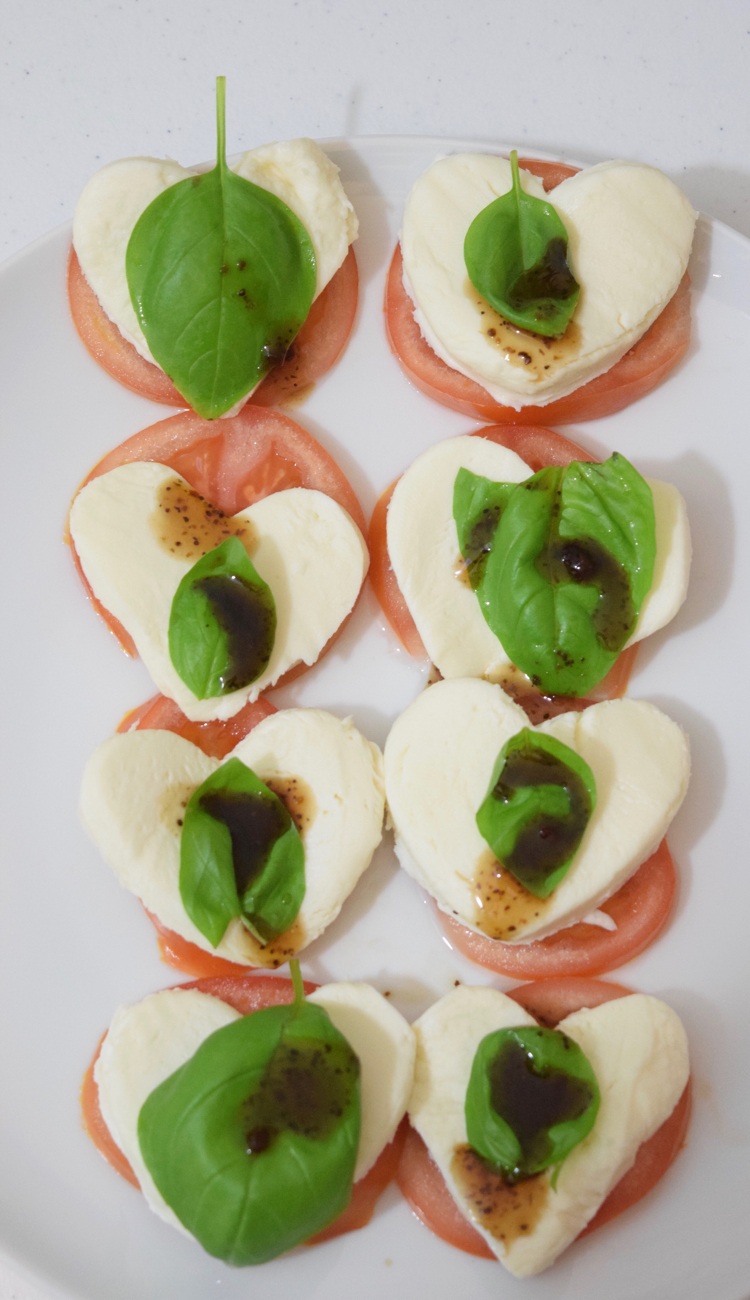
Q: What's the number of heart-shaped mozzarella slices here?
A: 8